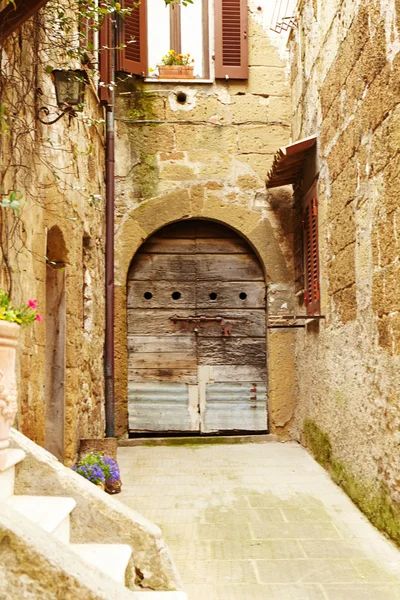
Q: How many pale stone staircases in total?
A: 1